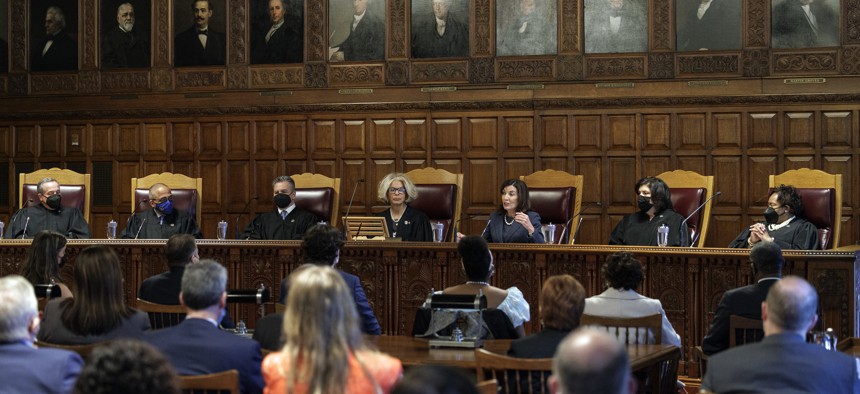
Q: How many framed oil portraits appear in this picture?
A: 10